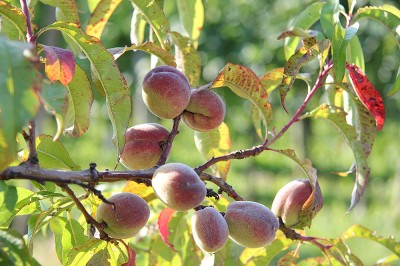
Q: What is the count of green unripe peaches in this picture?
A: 0